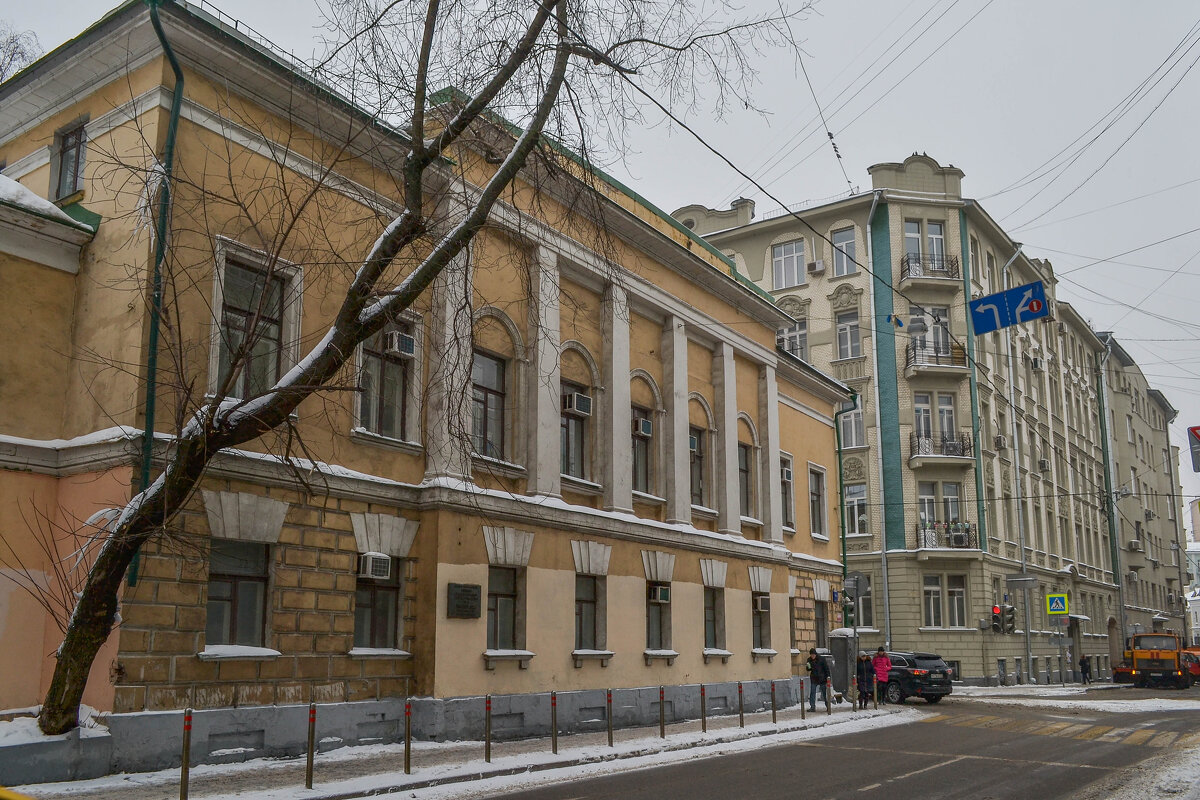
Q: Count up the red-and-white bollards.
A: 14